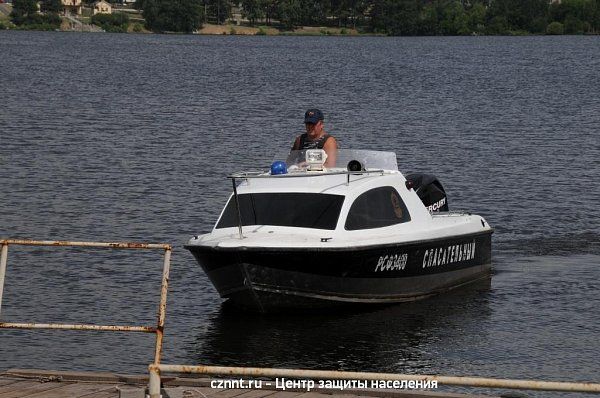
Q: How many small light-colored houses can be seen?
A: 2